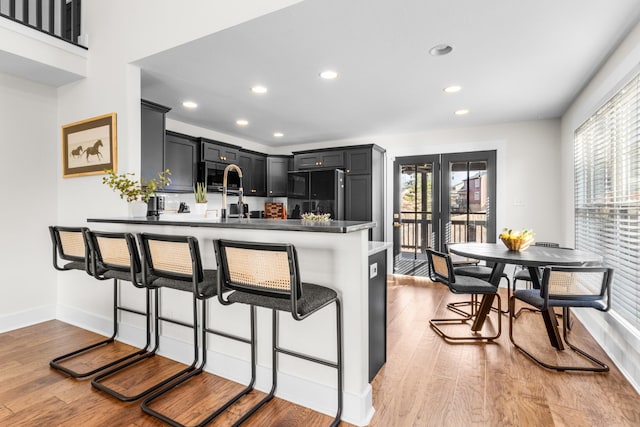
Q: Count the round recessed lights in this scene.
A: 8